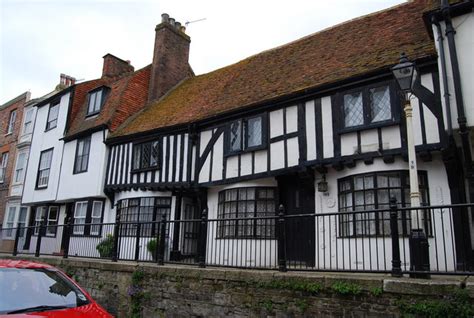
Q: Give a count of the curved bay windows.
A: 3